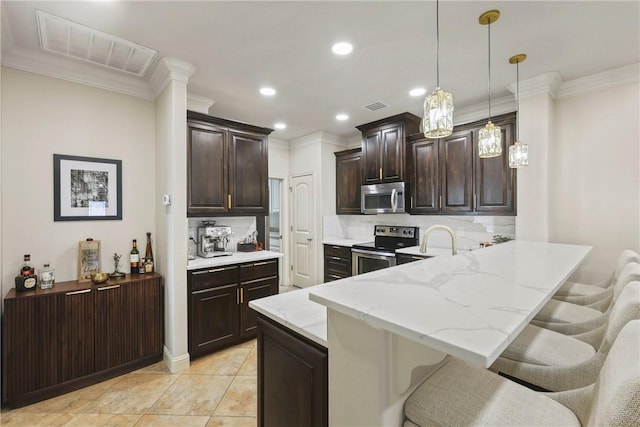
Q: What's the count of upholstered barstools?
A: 4